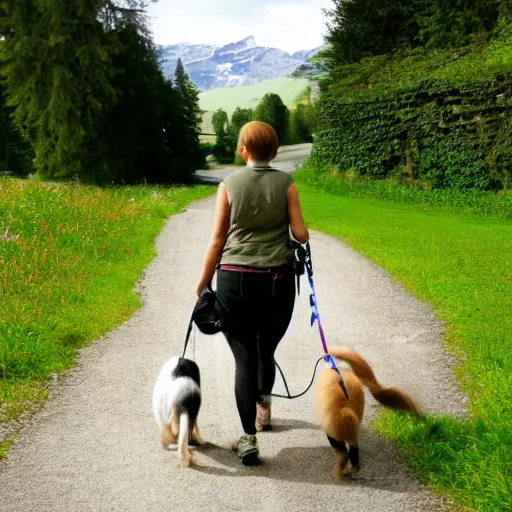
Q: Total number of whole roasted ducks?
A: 0